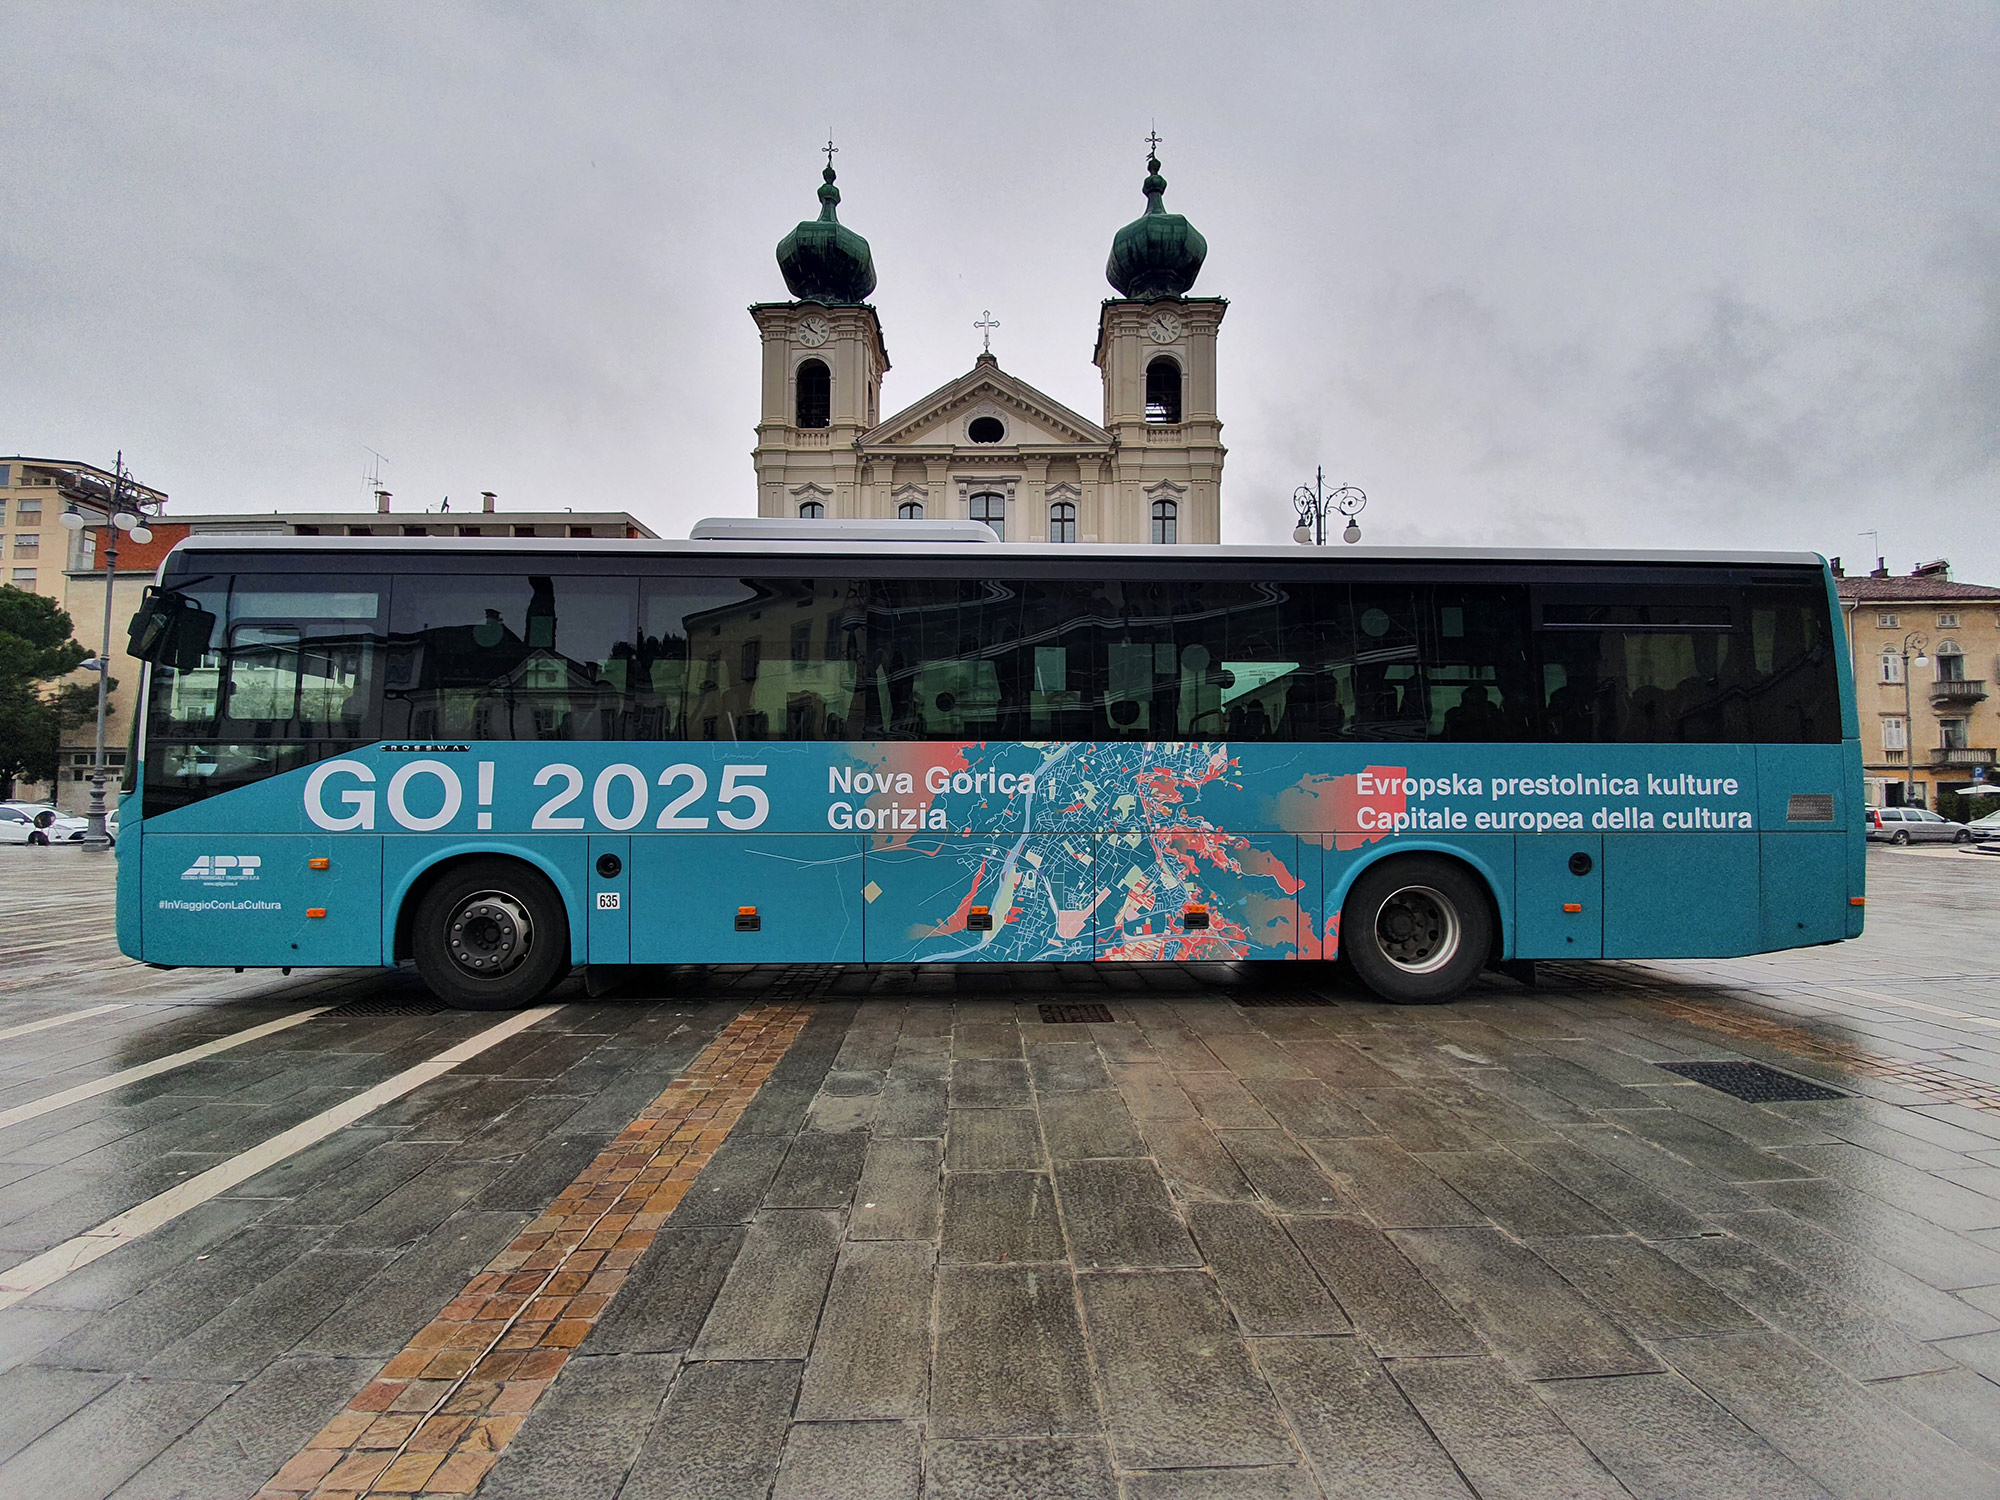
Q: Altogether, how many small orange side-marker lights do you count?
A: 7